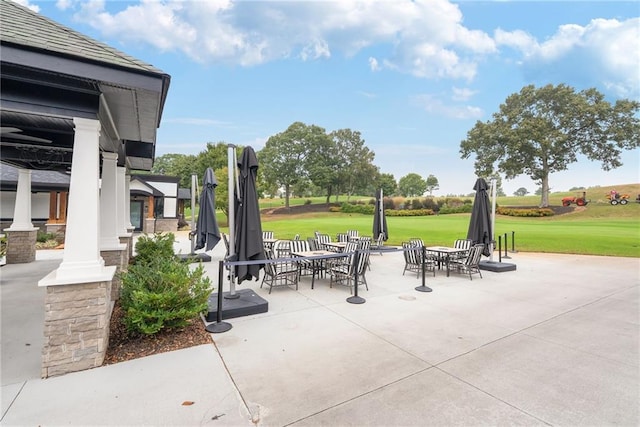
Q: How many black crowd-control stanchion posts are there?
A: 6